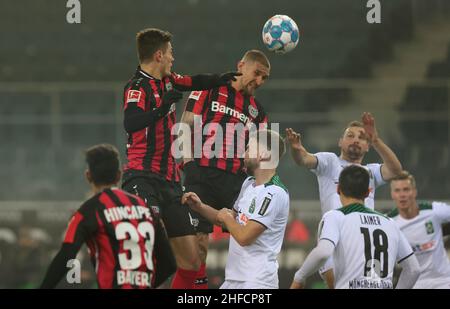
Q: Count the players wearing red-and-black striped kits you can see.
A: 3